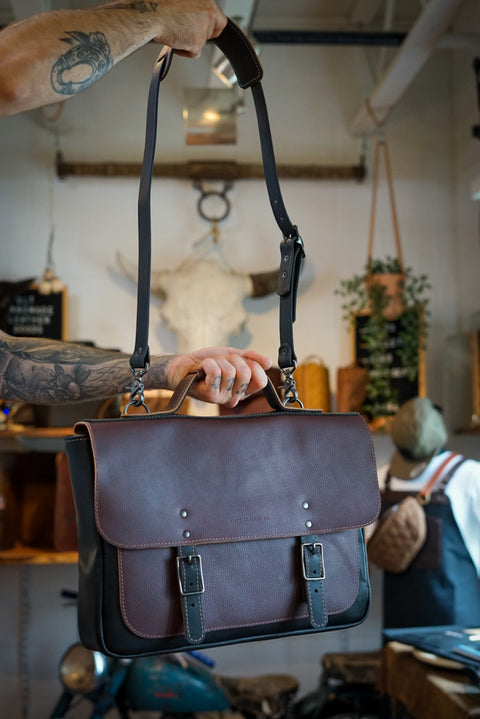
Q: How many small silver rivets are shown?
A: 4